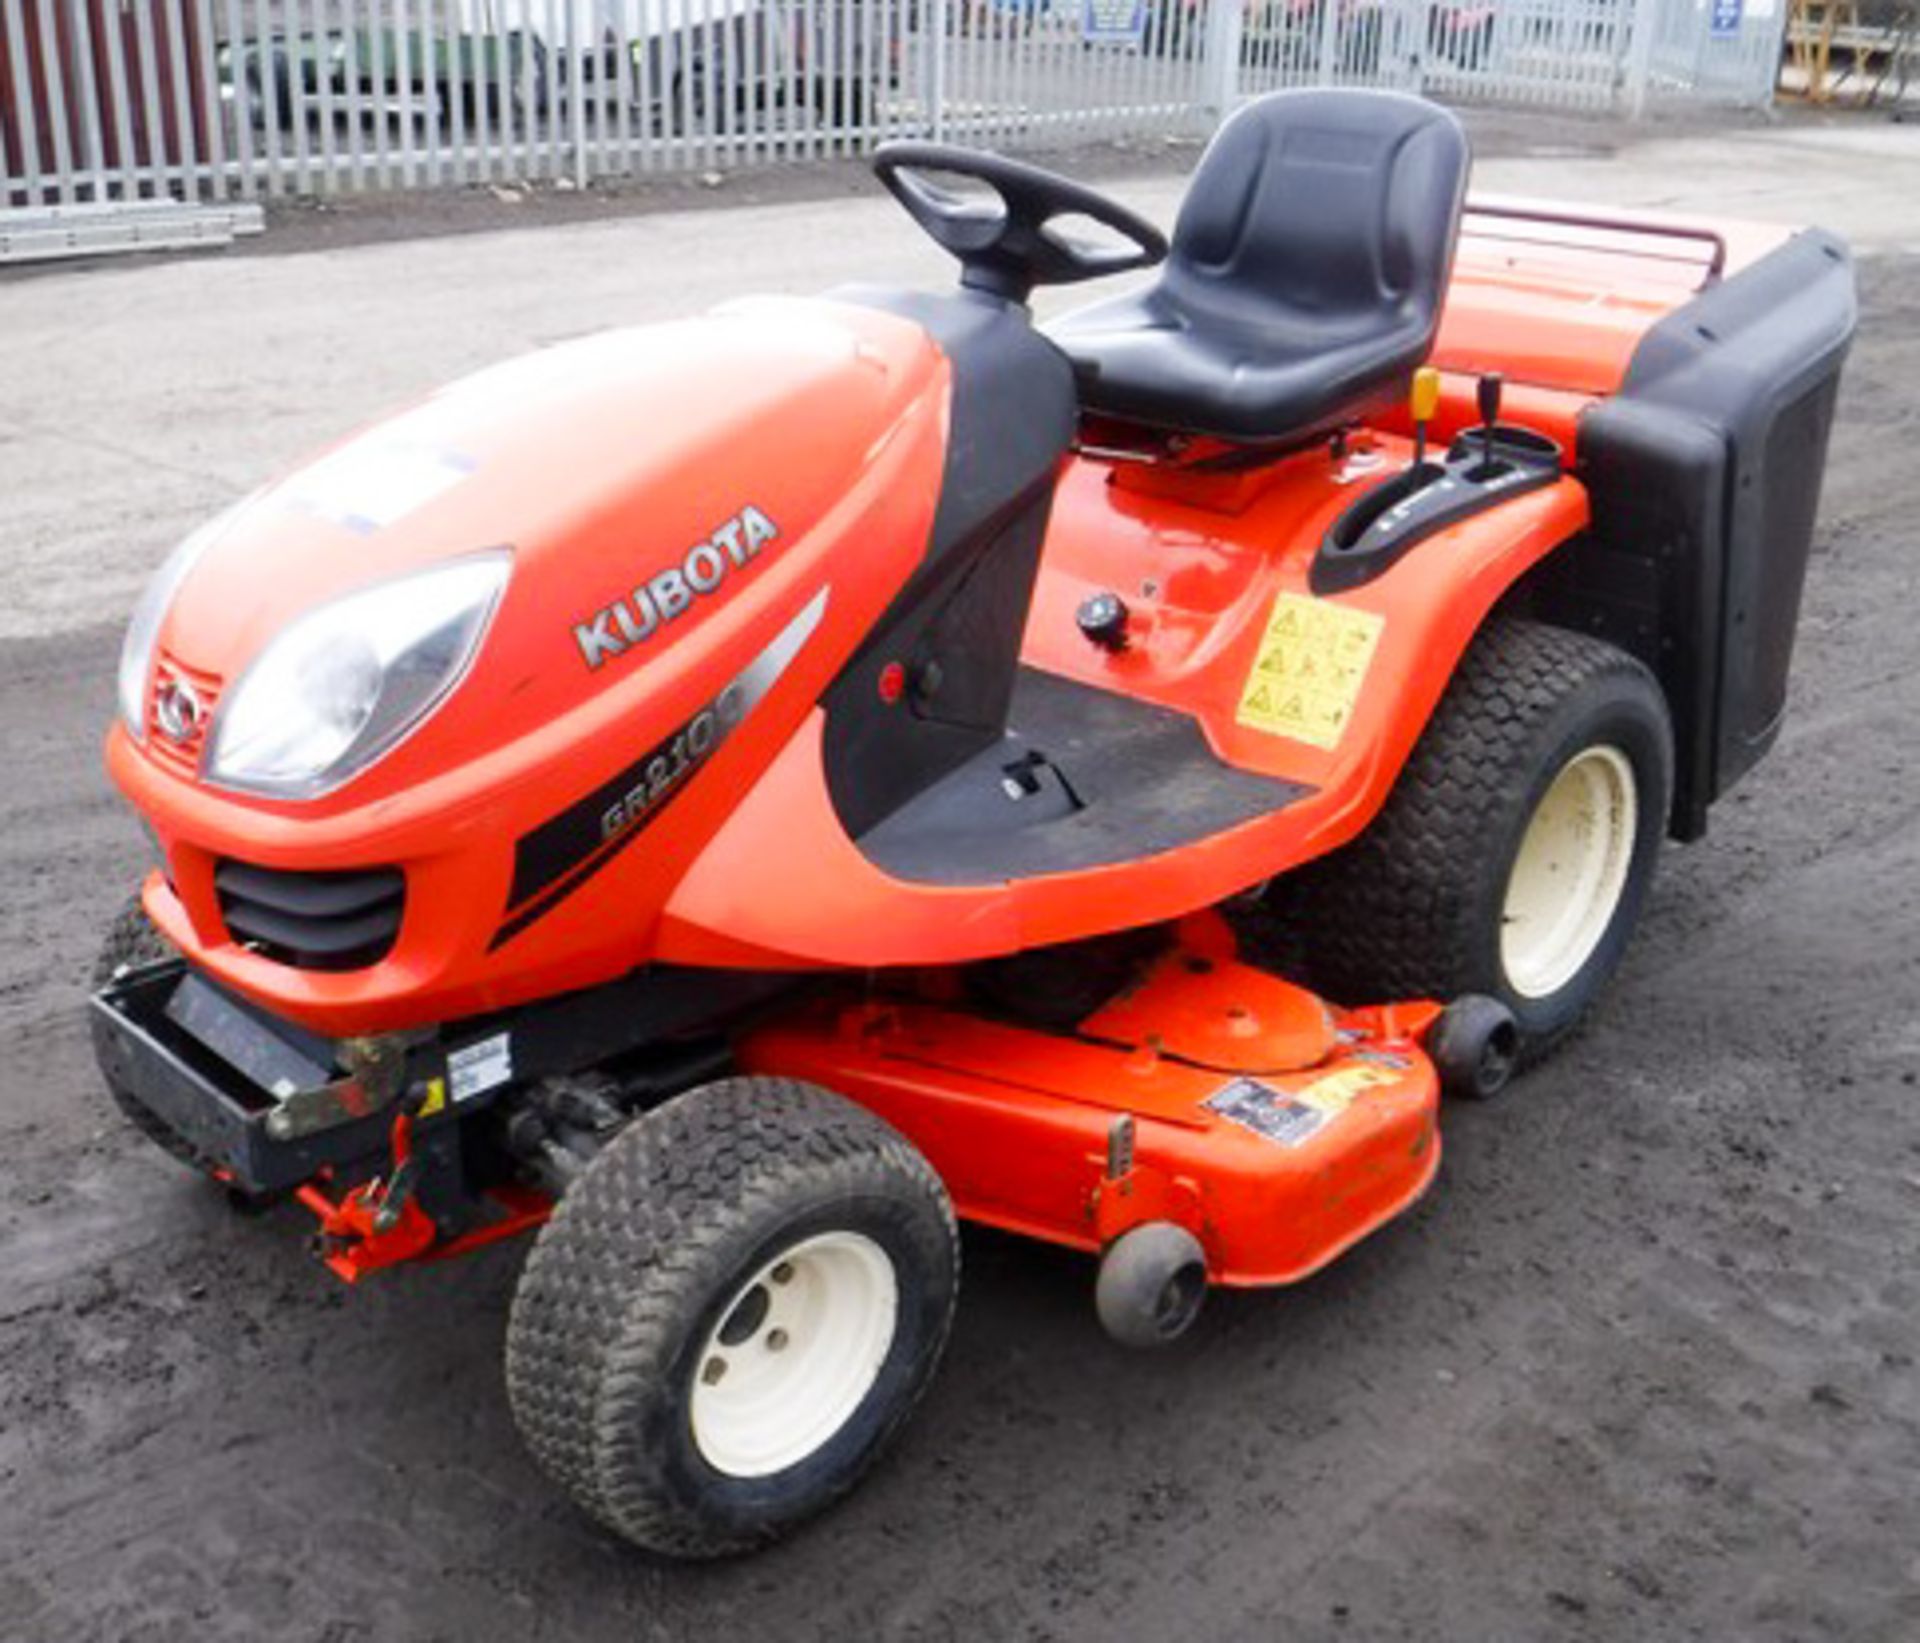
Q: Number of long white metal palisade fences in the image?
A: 1